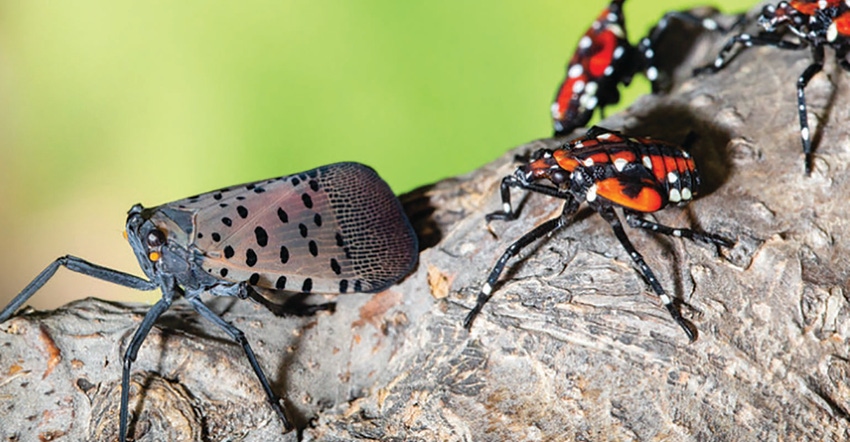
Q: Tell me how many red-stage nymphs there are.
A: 3